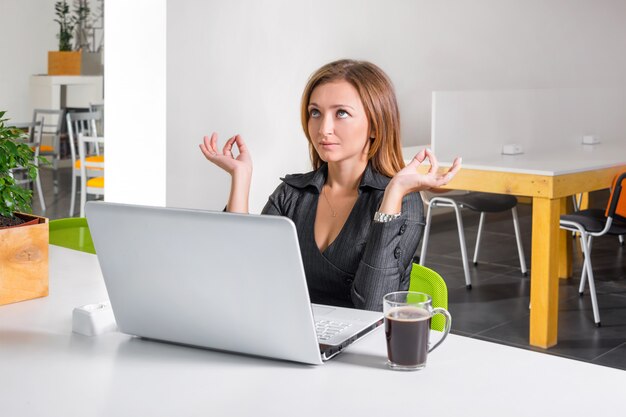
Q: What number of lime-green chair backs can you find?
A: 2